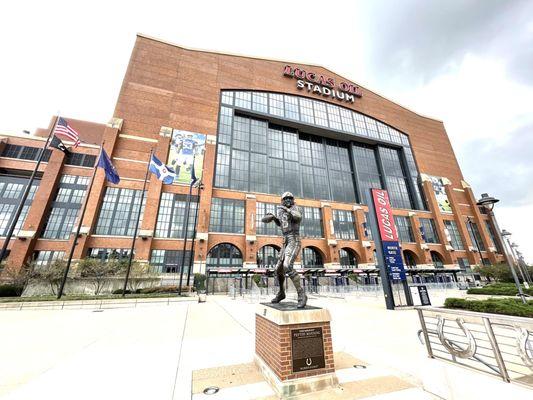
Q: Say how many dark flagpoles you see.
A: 4